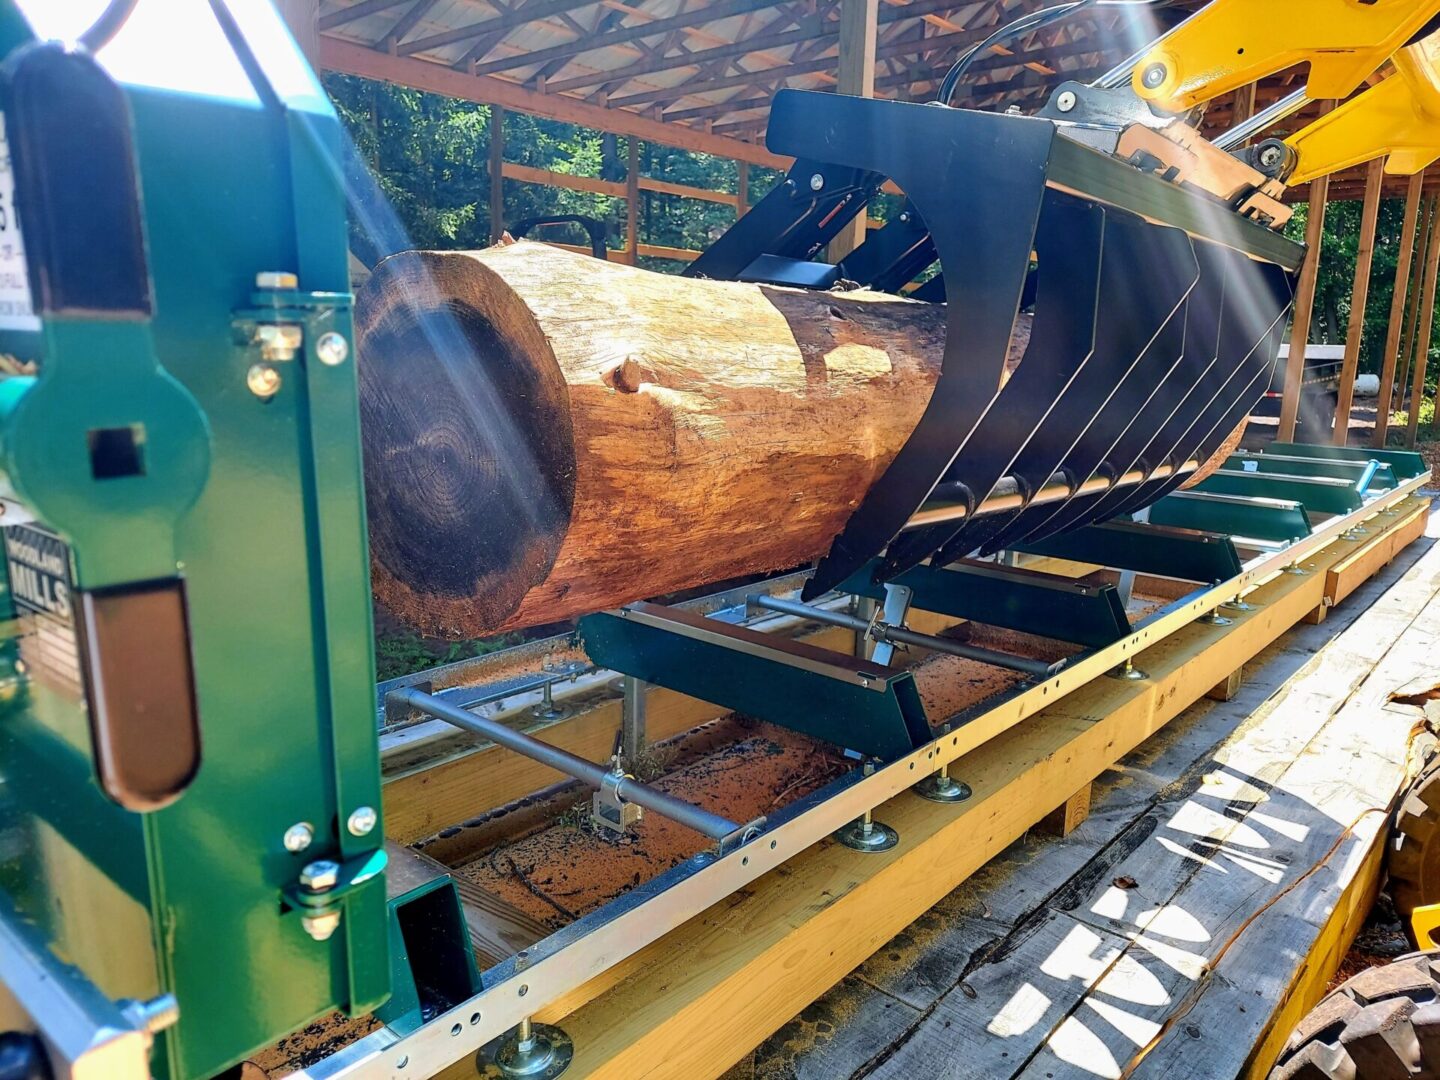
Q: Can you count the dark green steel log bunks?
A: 8